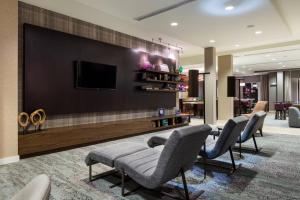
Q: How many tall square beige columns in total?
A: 2